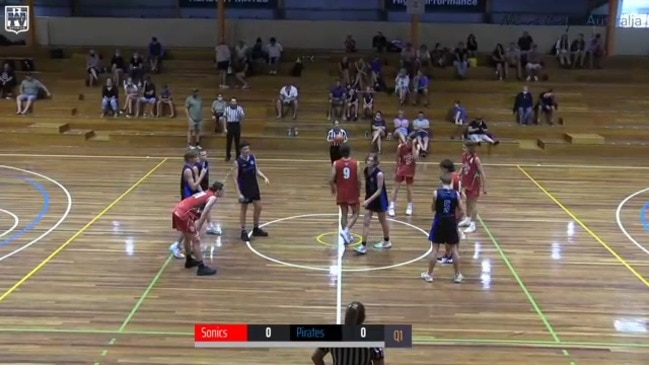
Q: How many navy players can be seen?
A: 5